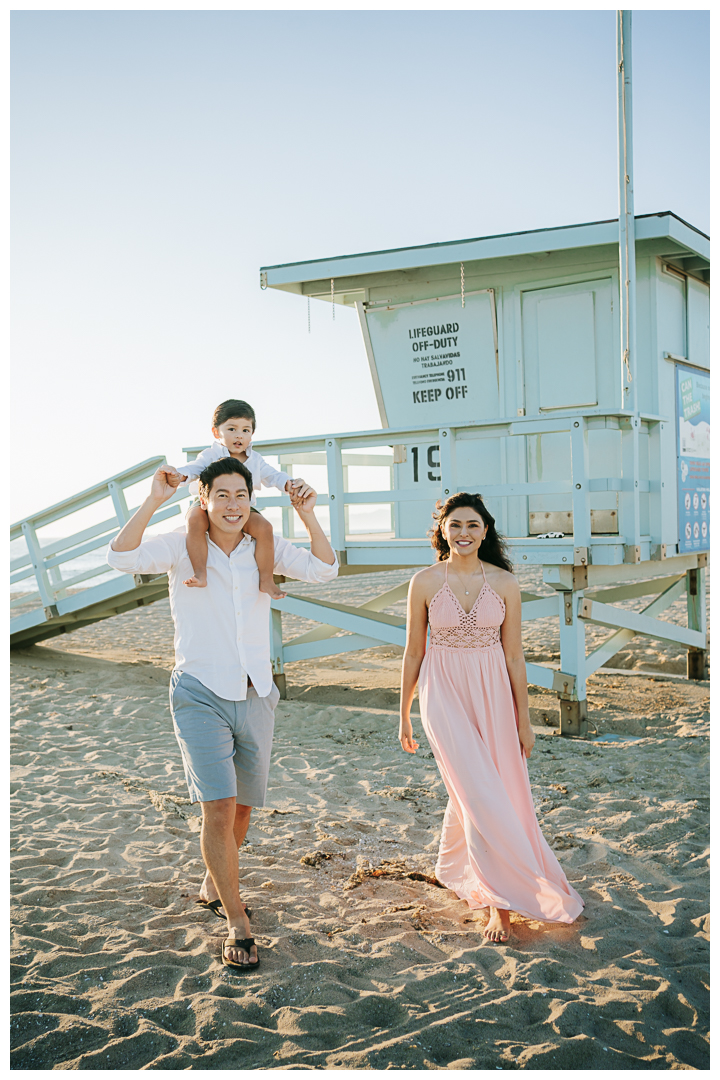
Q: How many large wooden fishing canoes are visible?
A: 0